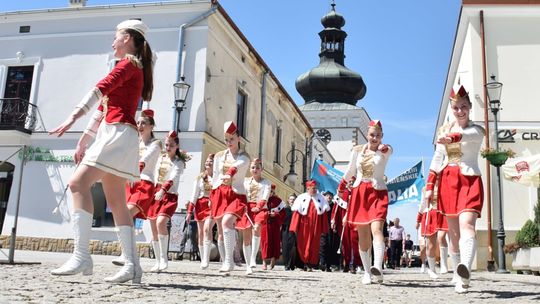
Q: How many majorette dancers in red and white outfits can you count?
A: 9